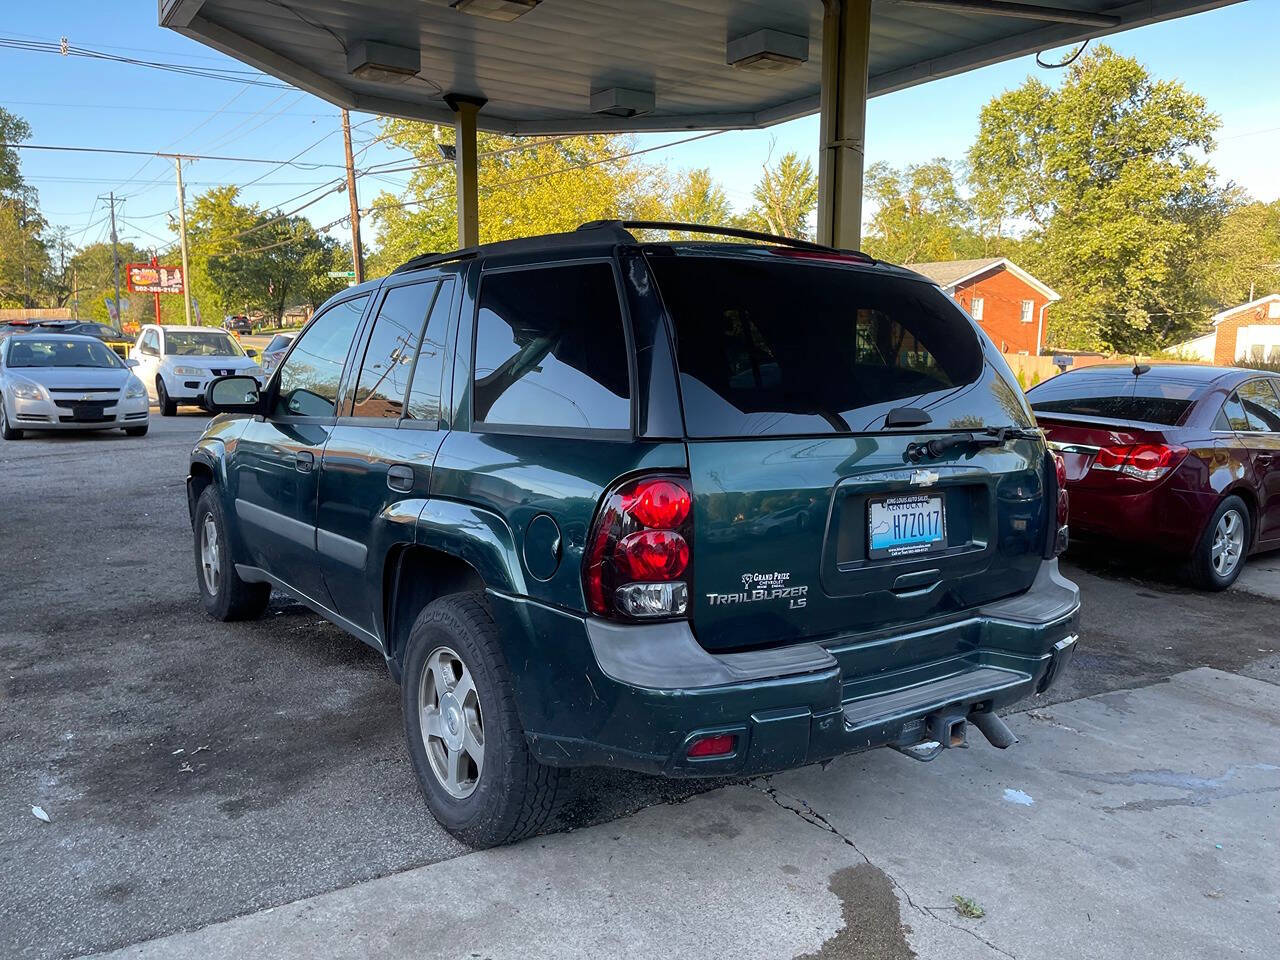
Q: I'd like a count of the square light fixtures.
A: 4